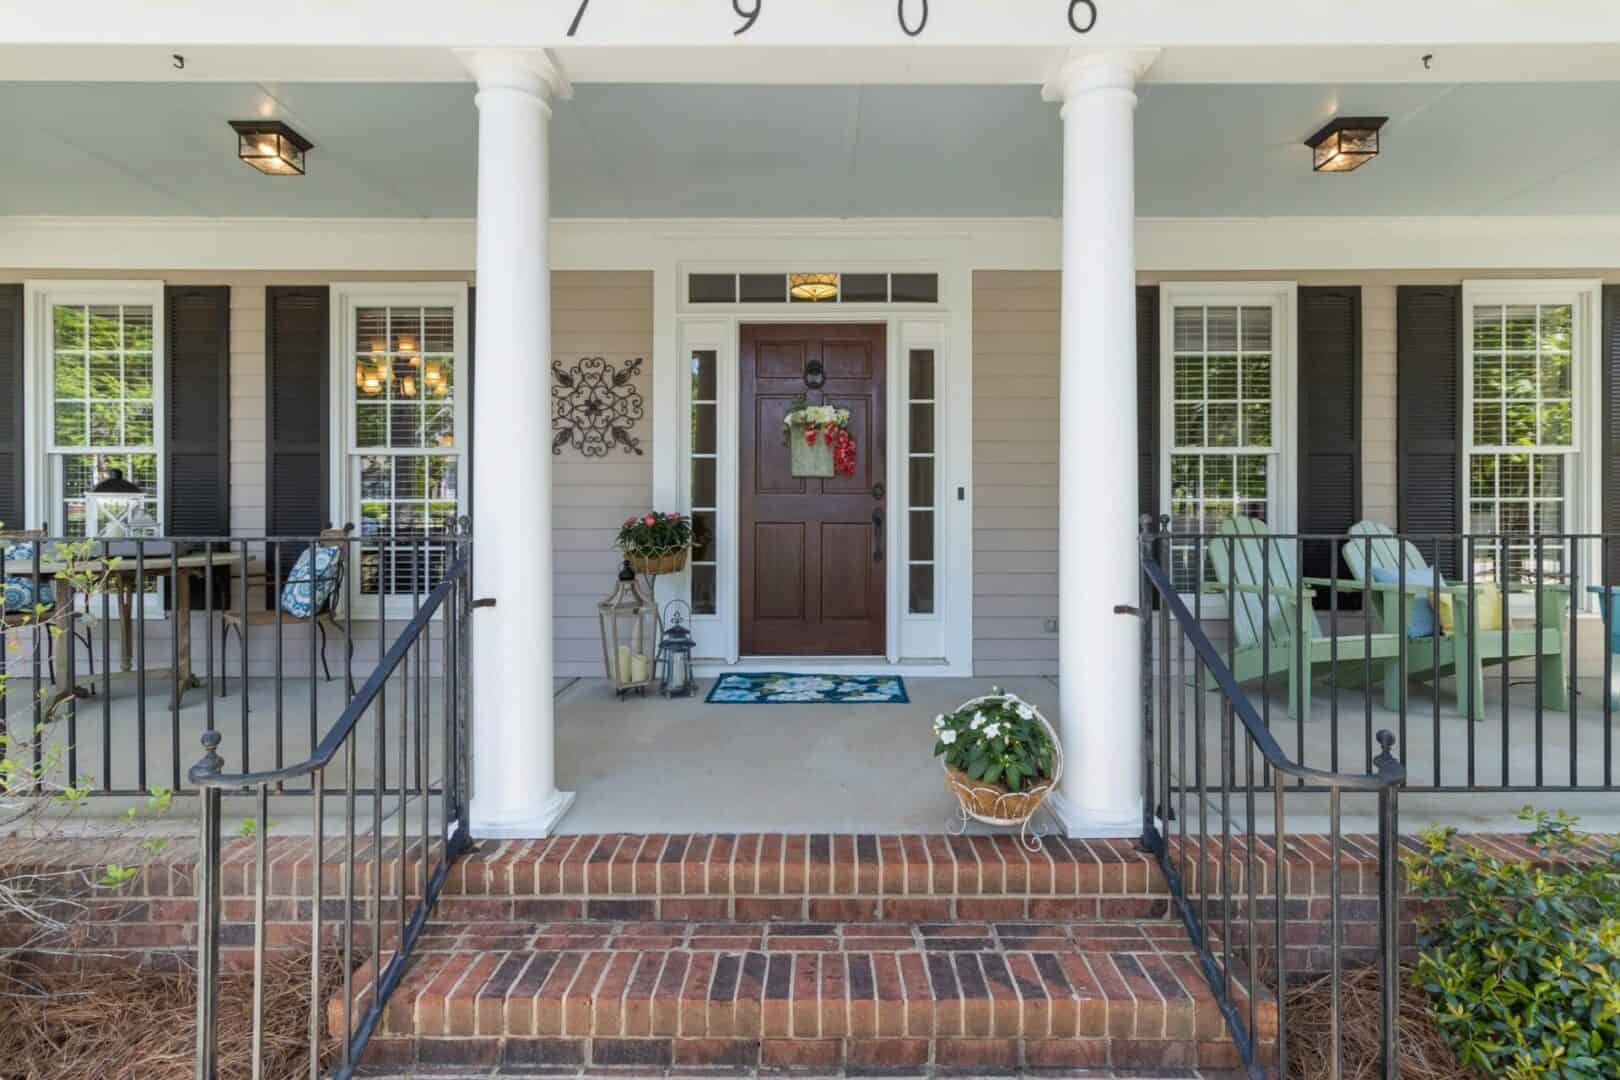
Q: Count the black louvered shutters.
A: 8